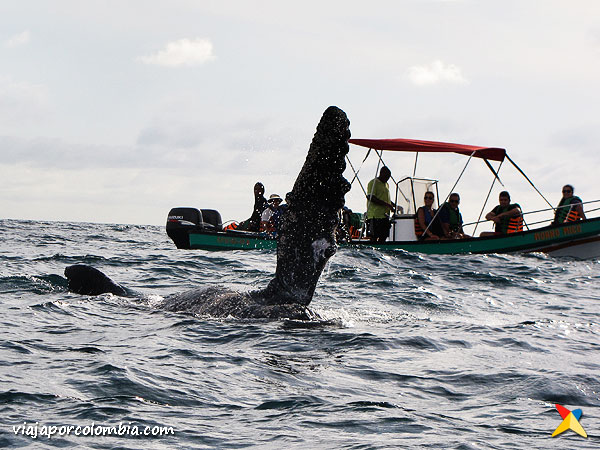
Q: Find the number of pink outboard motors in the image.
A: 0